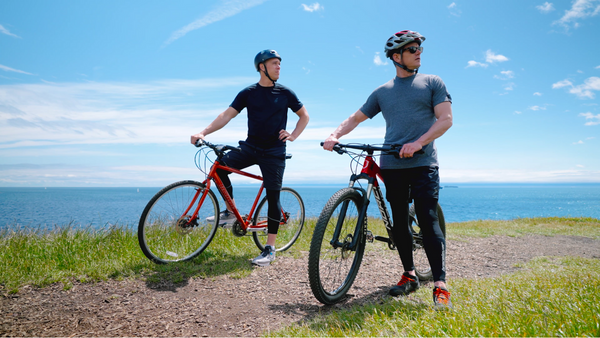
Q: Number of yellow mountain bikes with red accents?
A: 0